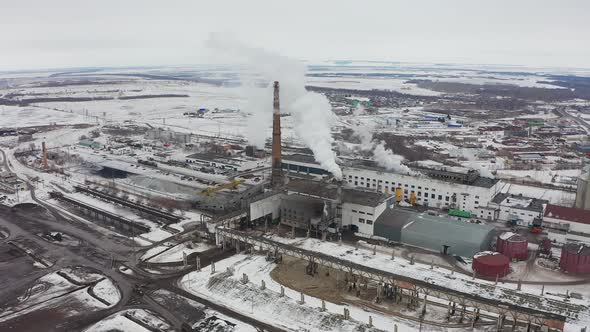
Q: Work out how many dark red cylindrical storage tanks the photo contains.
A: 3